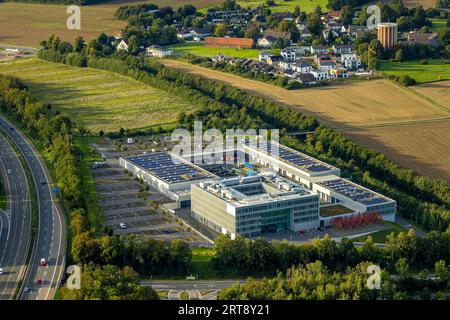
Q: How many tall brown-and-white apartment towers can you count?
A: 1